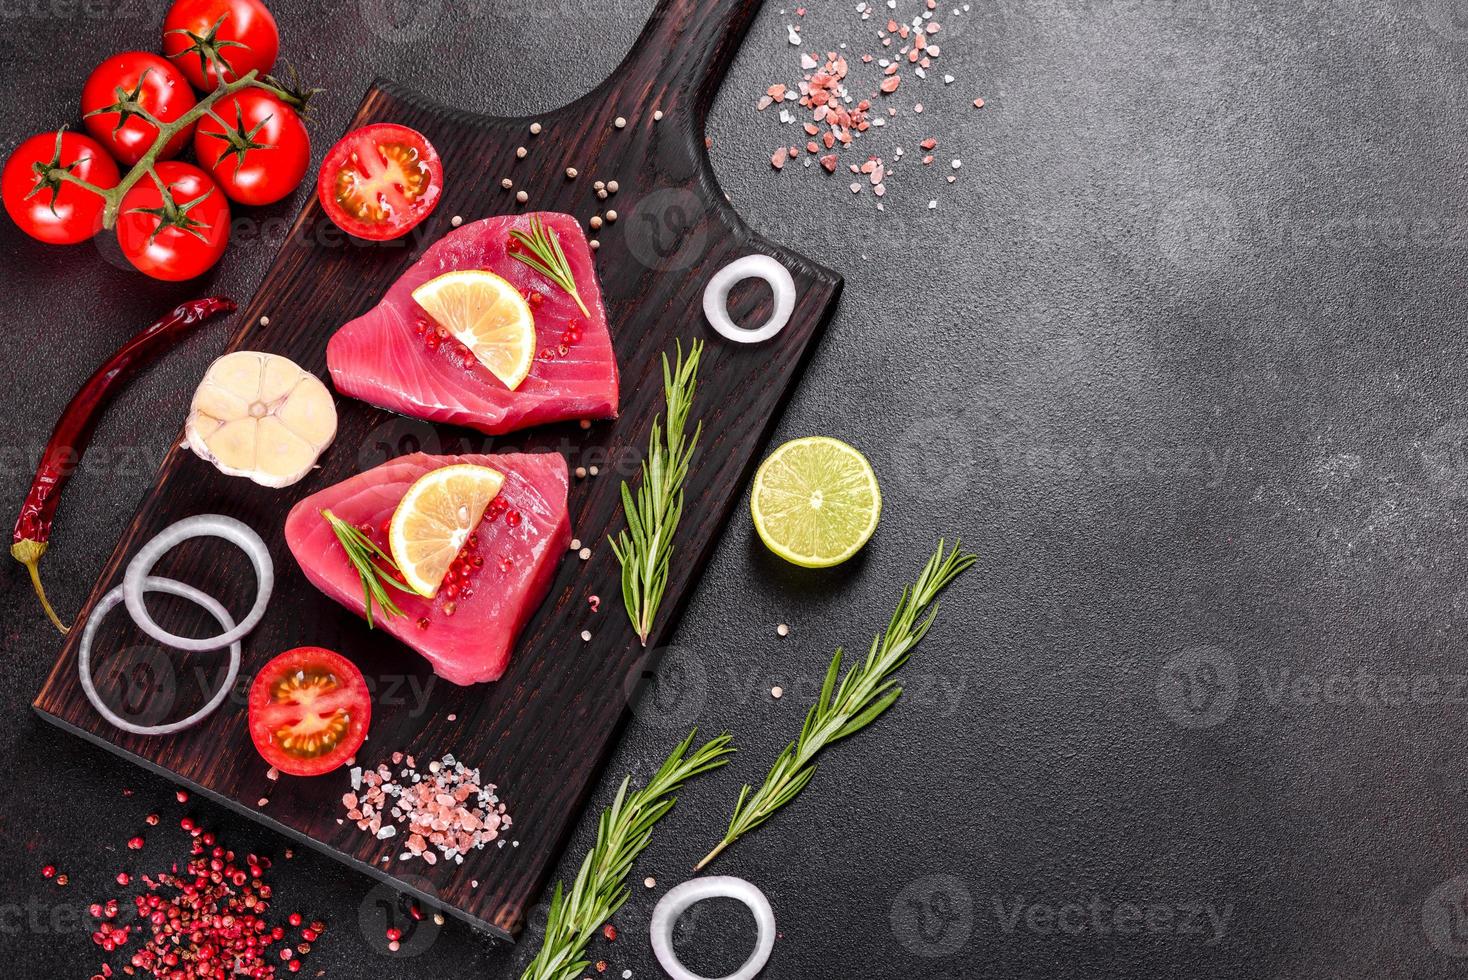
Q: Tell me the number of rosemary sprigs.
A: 5